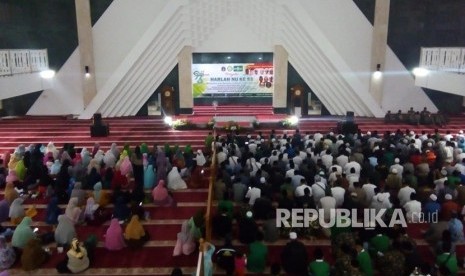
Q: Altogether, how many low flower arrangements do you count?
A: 5